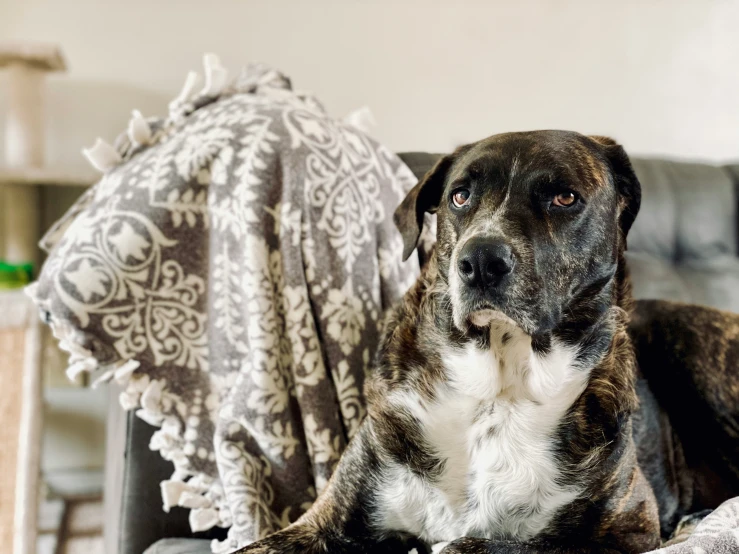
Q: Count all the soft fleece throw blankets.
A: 1